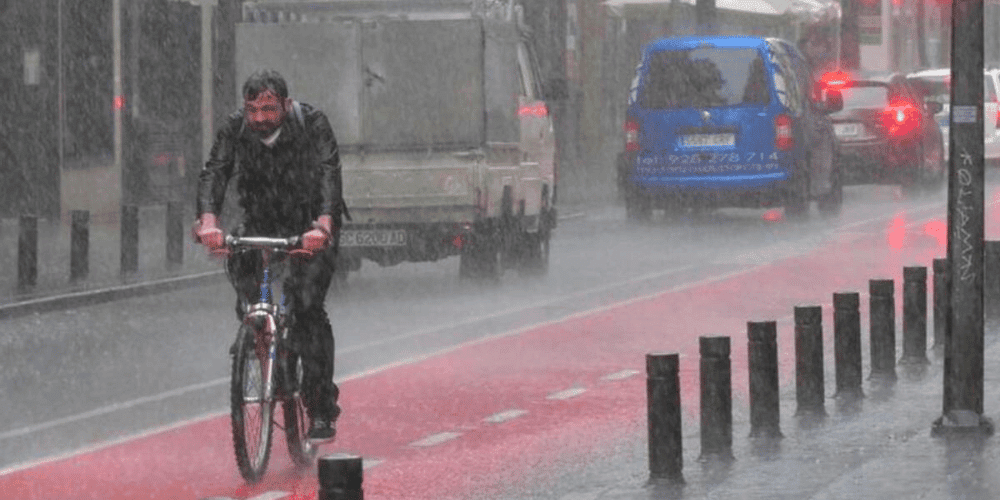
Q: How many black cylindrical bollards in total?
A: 14